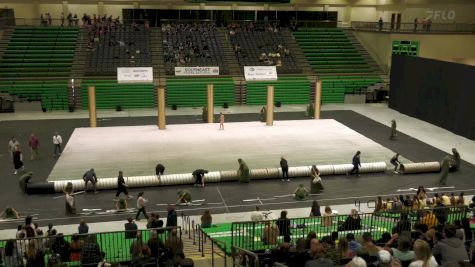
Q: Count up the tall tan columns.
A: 5